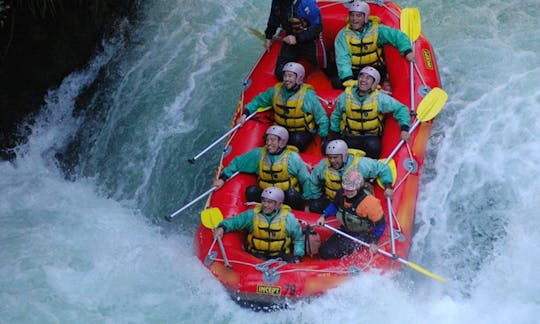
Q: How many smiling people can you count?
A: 6